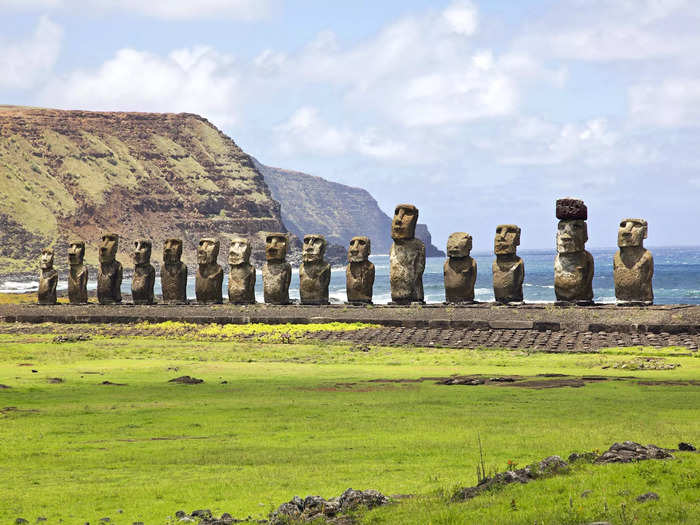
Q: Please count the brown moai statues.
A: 15